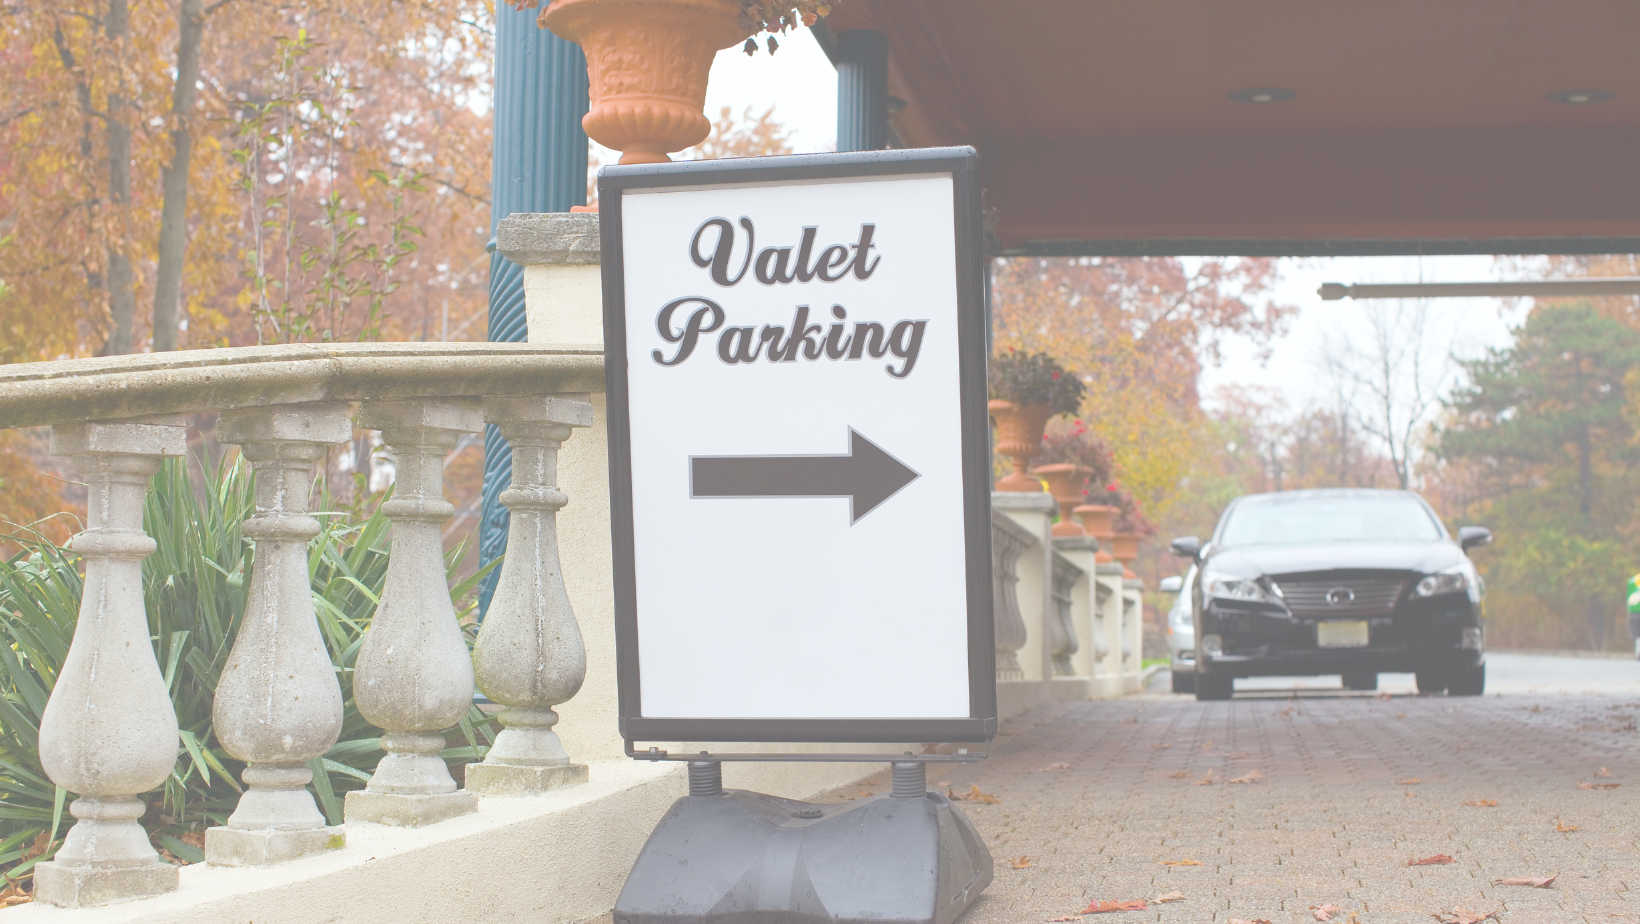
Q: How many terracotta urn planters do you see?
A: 5